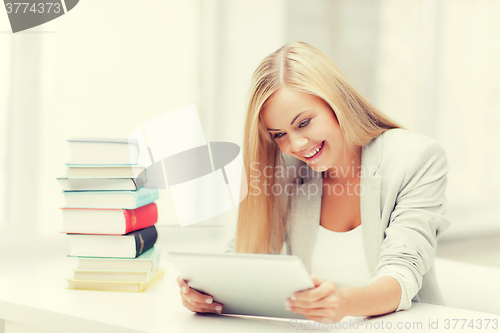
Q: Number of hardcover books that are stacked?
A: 9